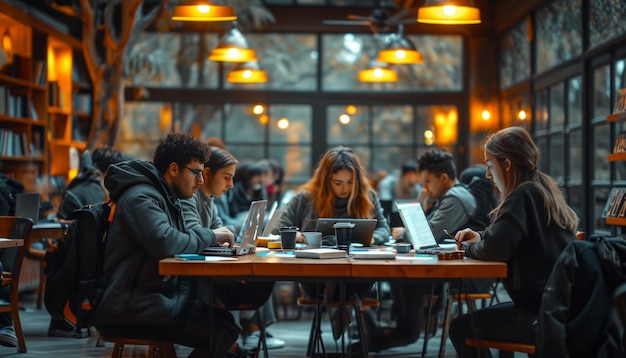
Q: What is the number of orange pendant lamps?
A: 6